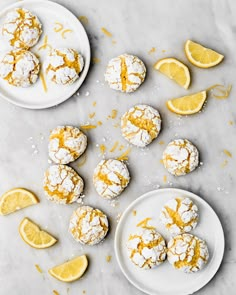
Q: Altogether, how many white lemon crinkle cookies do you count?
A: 13